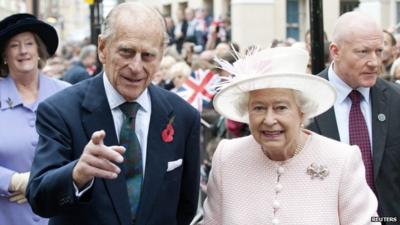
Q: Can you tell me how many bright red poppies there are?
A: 1